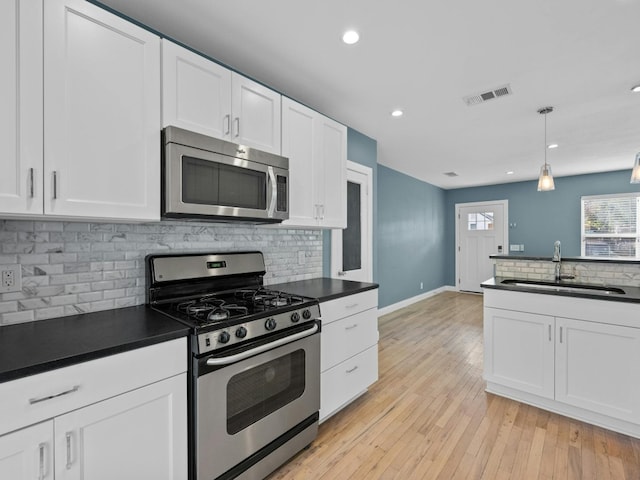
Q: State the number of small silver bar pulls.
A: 14